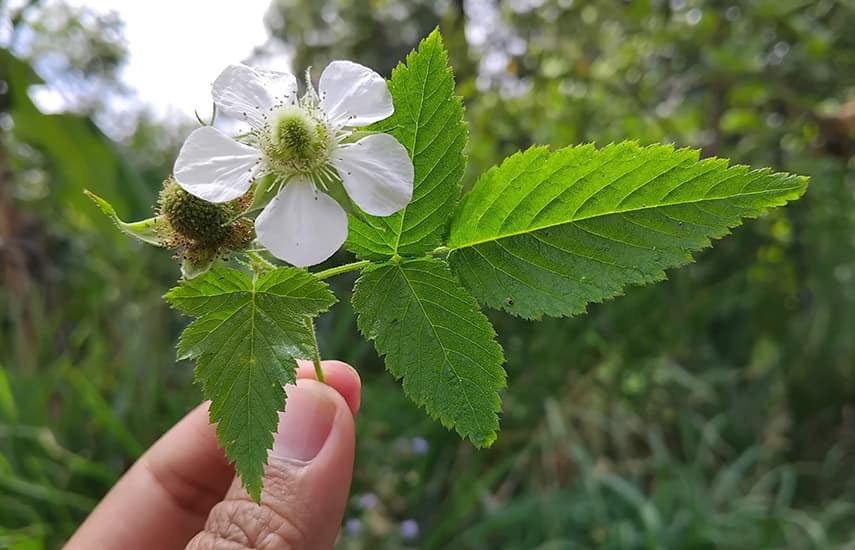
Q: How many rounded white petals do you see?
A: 5